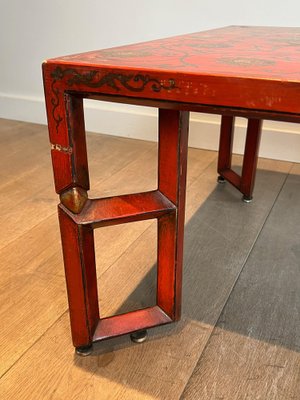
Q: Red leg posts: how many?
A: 4